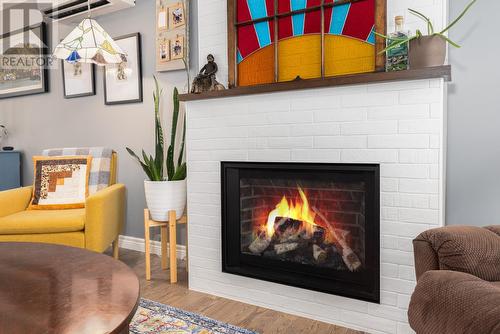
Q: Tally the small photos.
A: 4